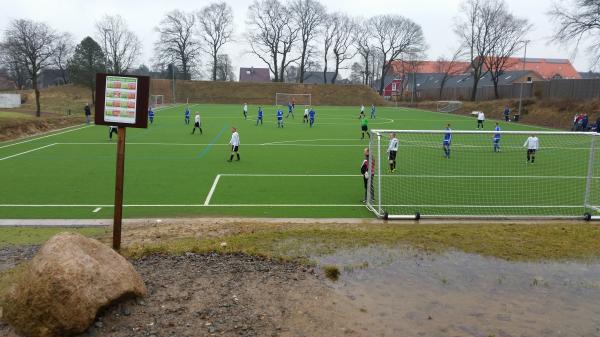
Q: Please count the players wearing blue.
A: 9